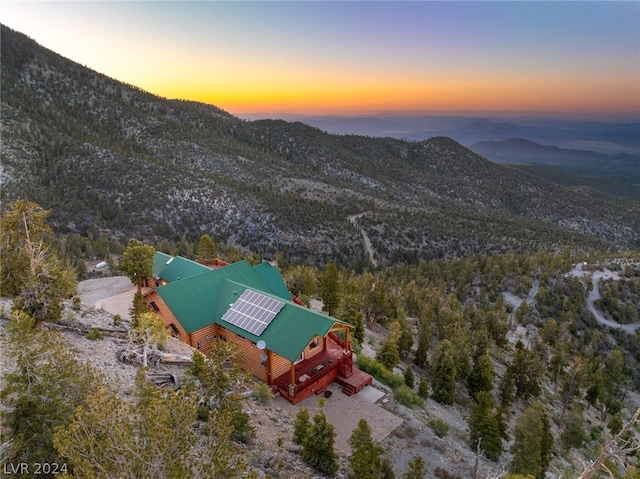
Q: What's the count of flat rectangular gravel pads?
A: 1